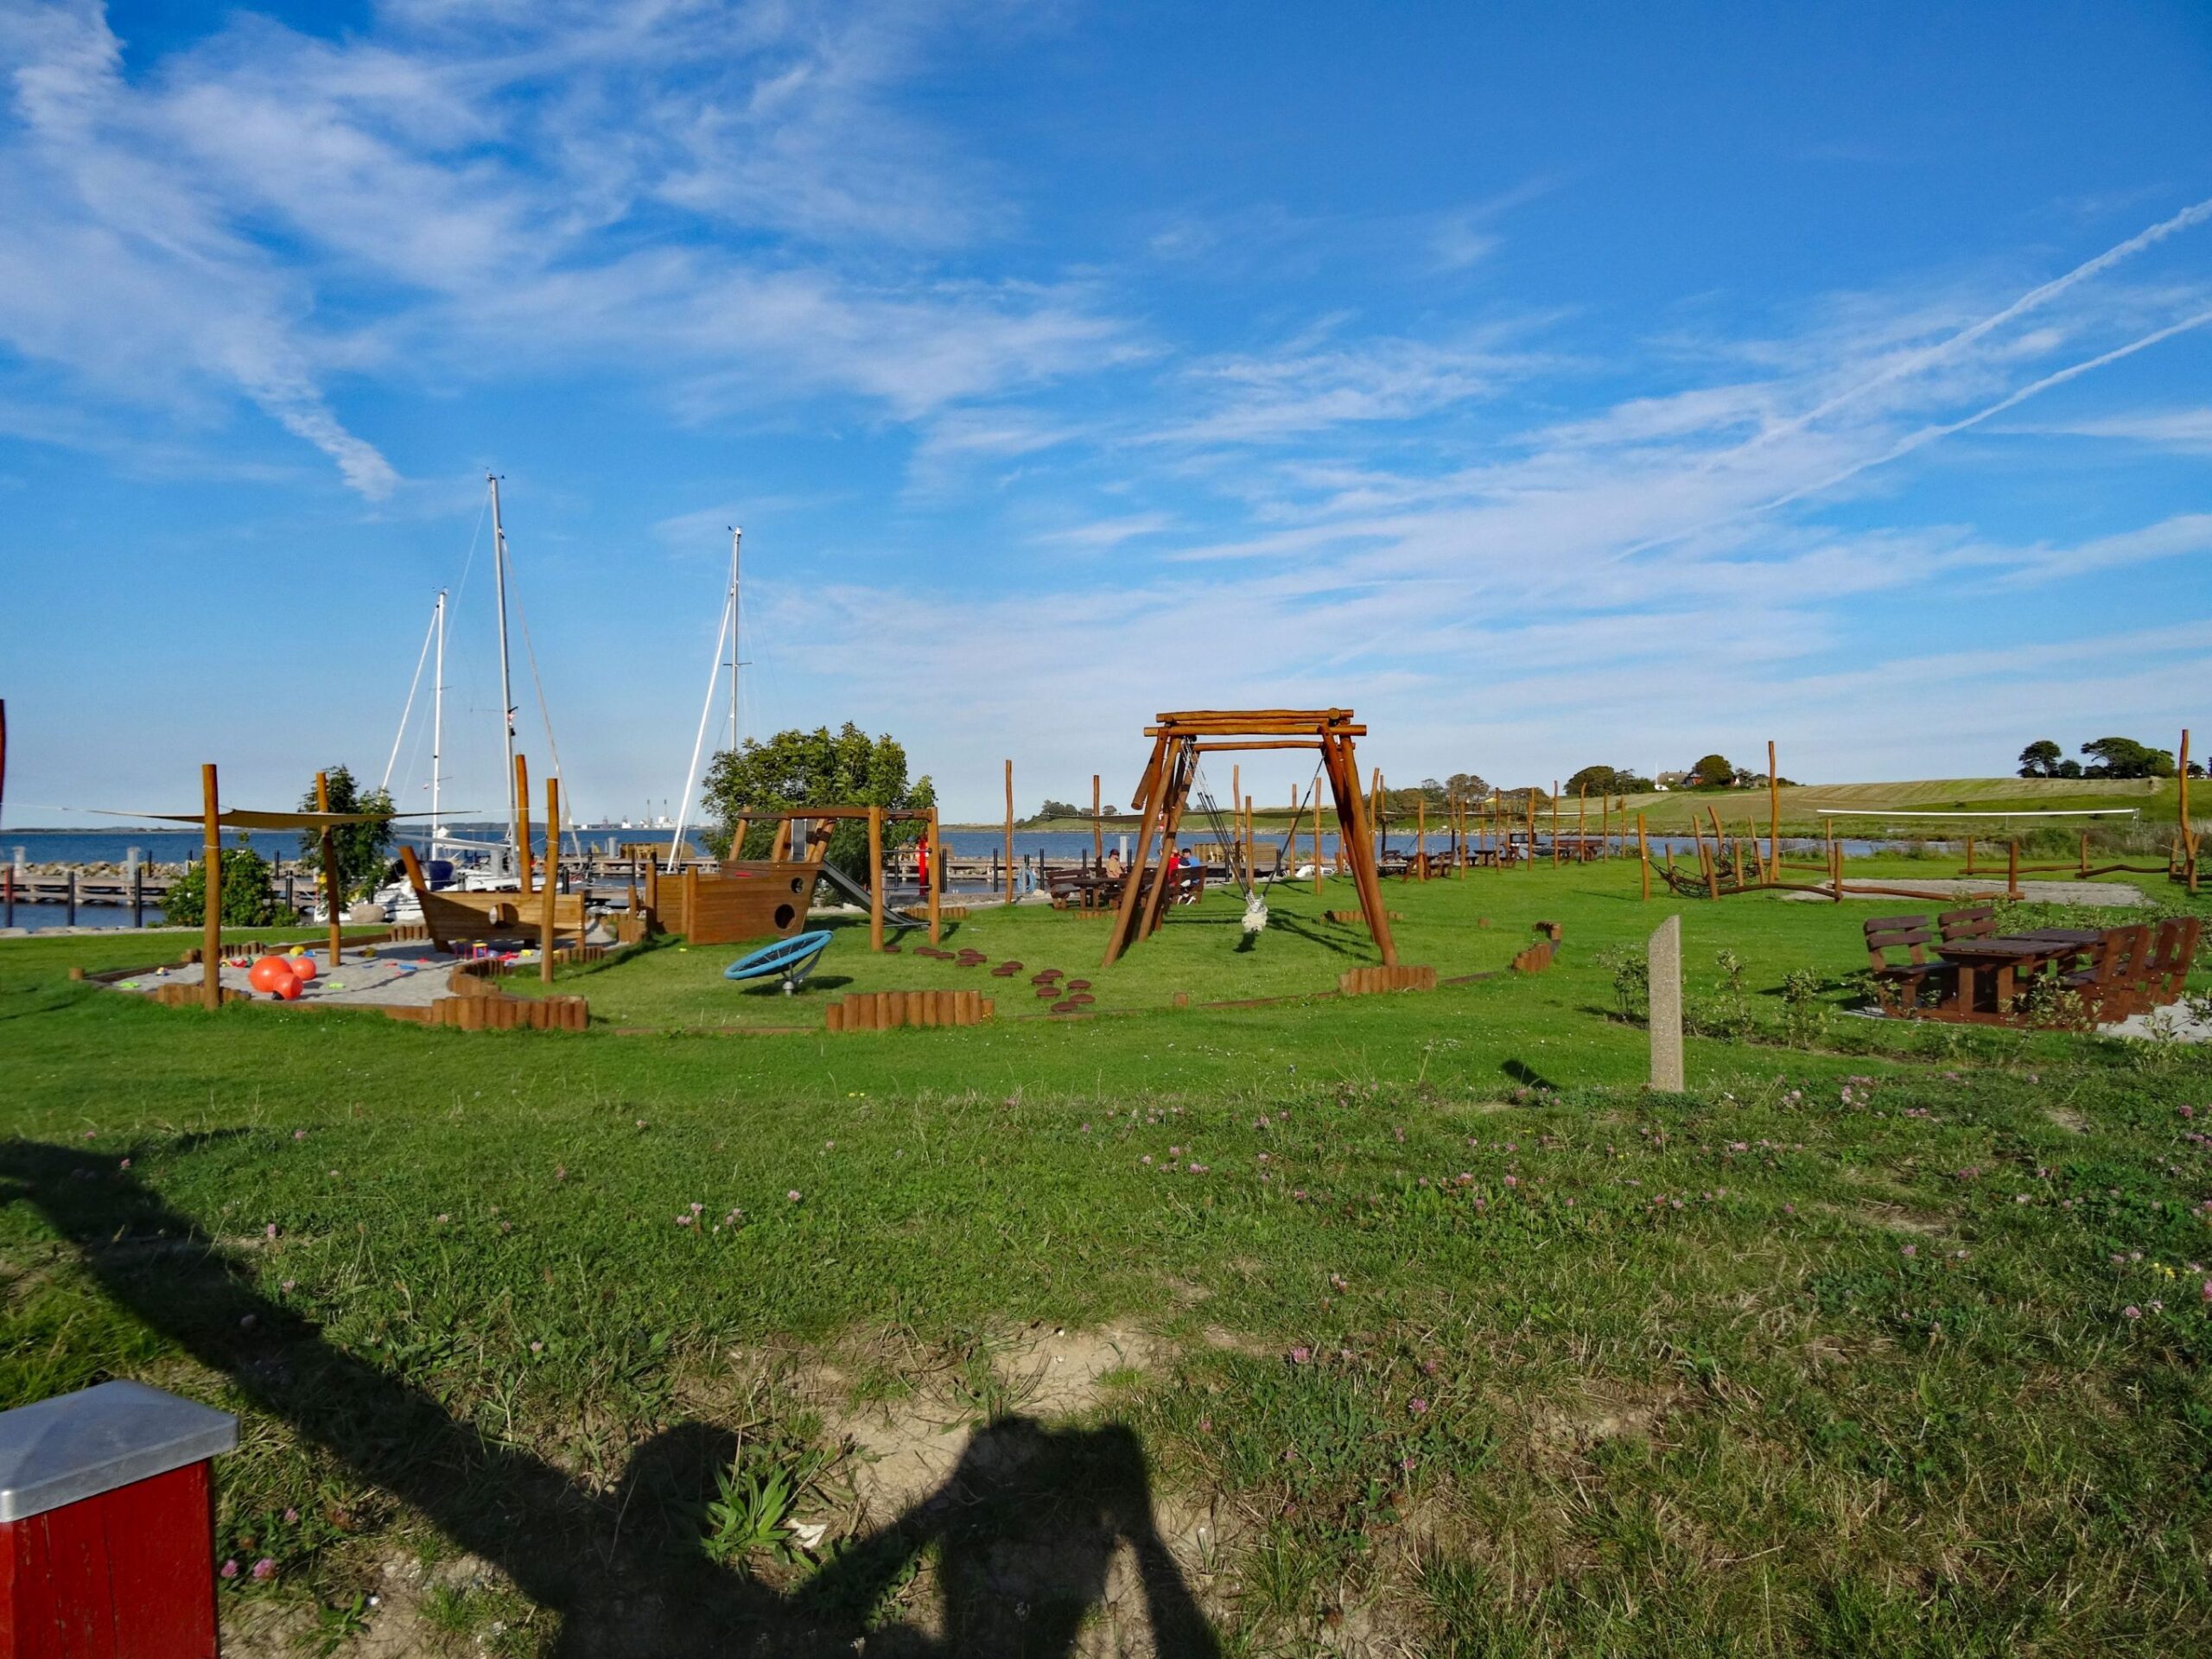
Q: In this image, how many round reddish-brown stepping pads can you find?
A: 15